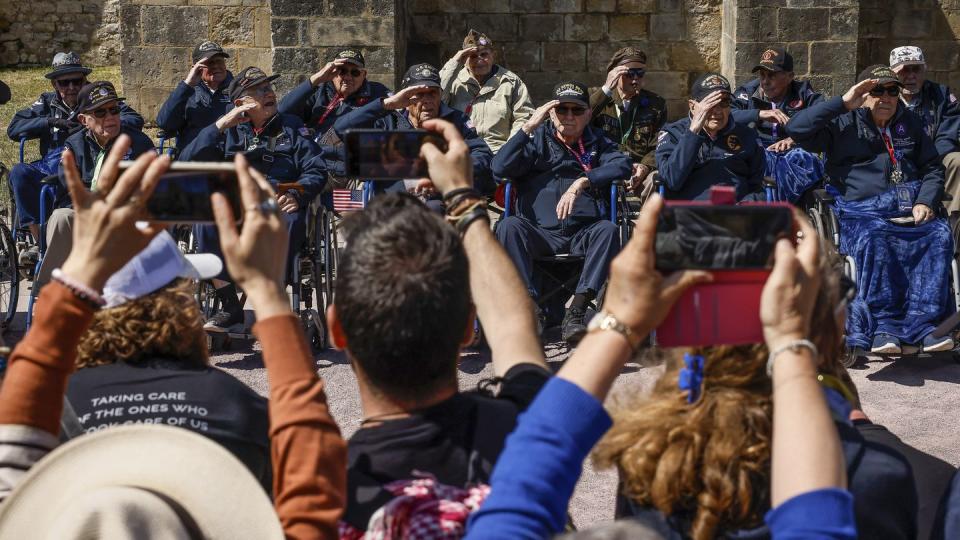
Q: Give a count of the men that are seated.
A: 13